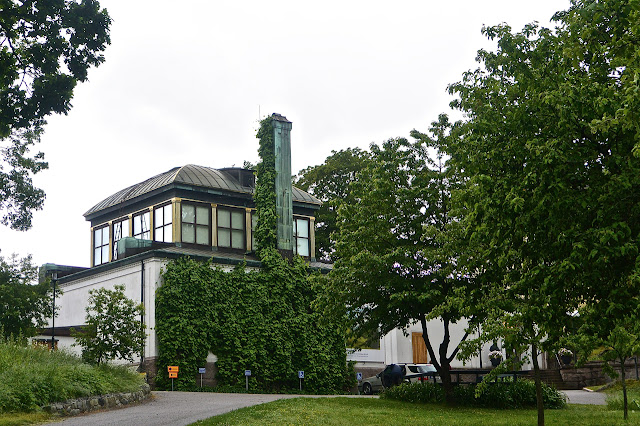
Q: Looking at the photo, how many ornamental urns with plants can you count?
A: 2